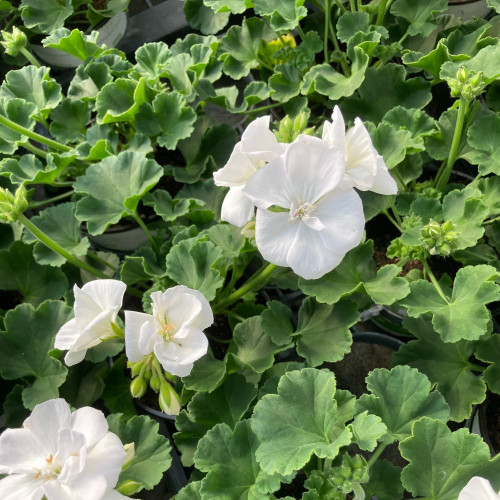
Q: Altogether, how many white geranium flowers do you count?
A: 7